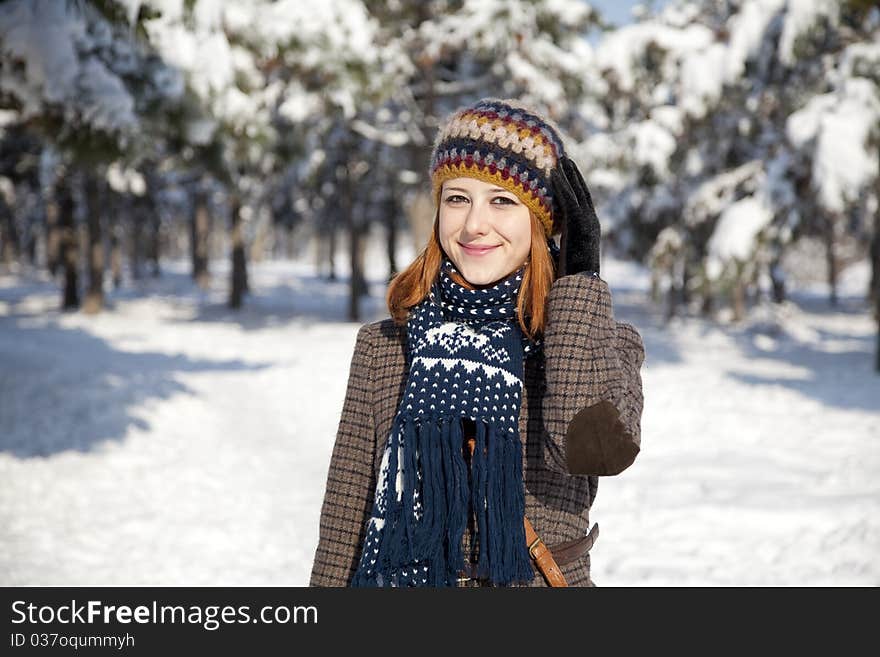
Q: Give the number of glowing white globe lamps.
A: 0